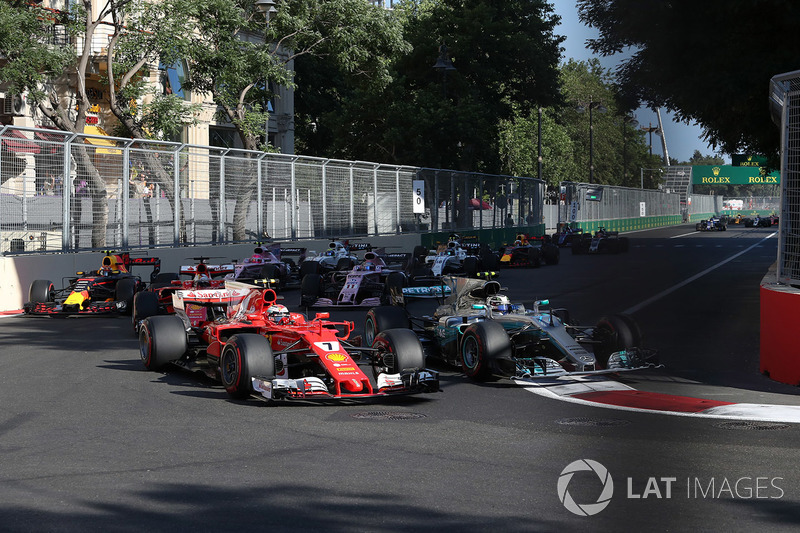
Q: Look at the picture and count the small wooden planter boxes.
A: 0